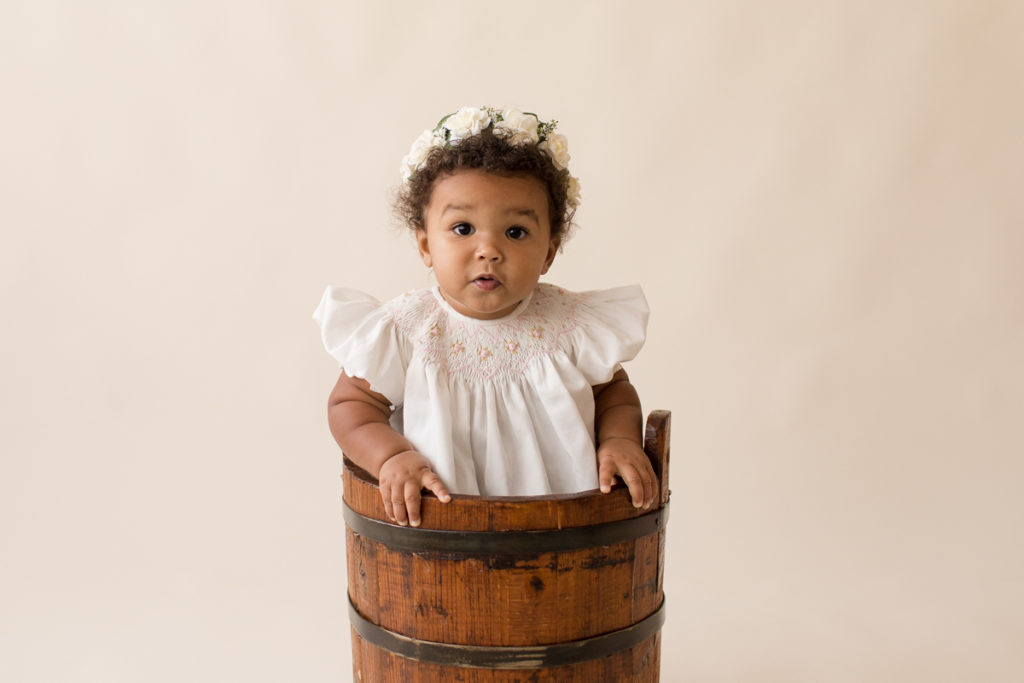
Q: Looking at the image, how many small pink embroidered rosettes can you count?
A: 5